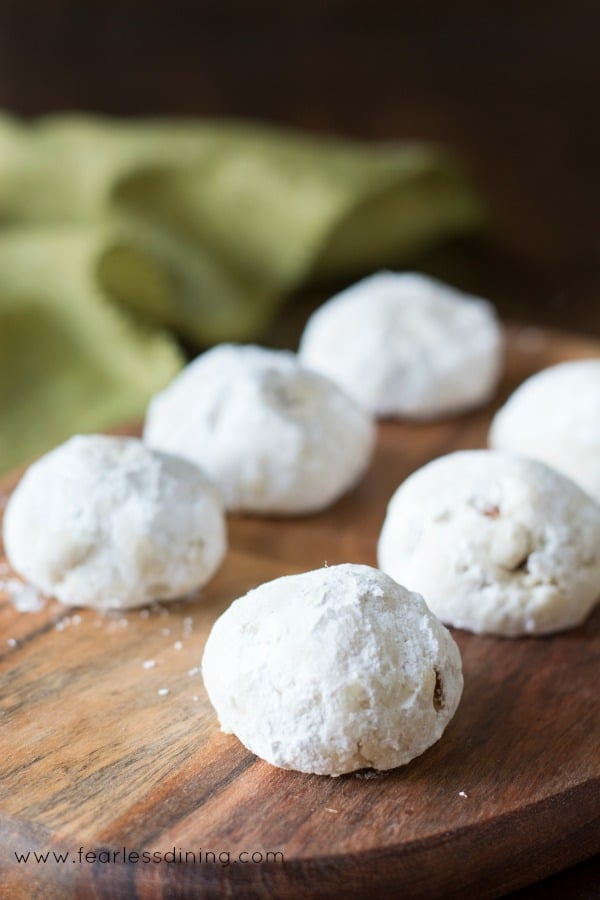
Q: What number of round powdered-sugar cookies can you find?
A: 6